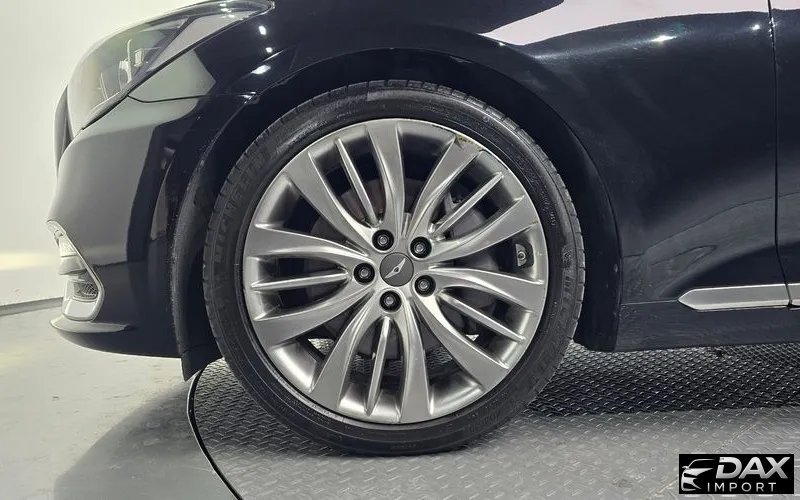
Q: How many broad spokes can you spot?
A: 10